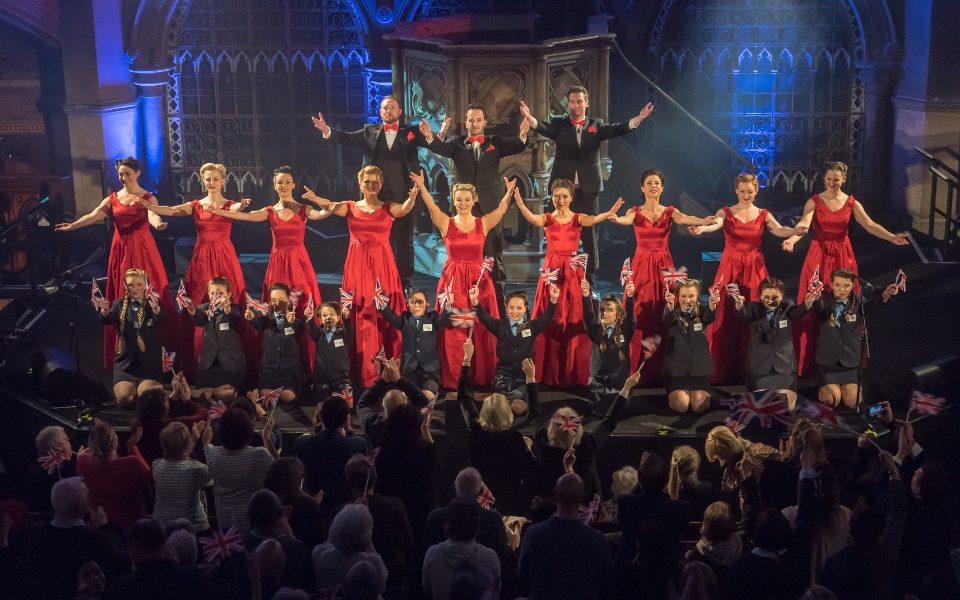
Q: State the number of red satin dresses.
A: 9